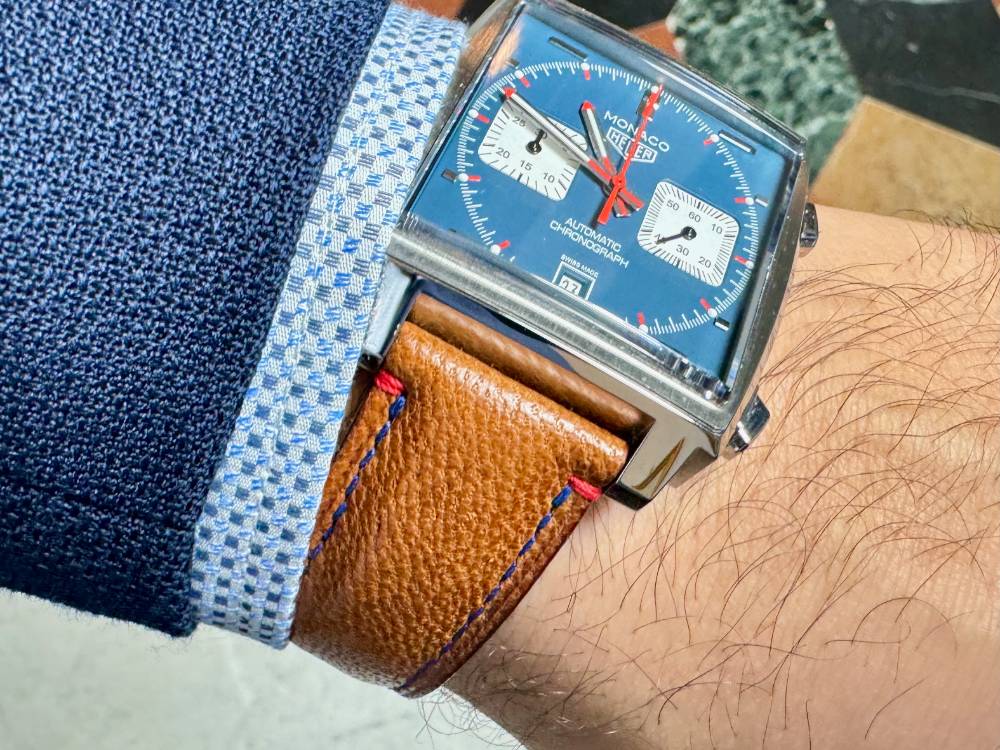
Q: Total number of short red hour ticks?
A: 10